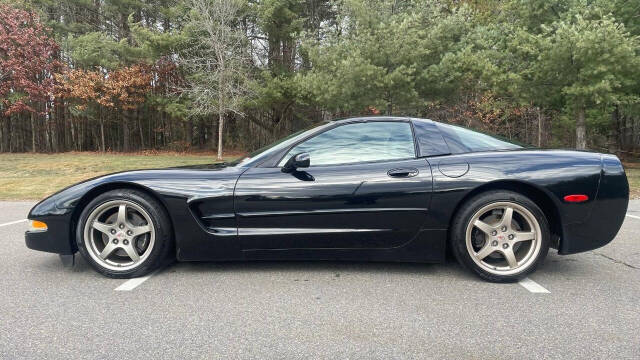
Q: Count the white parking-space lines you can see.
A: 4